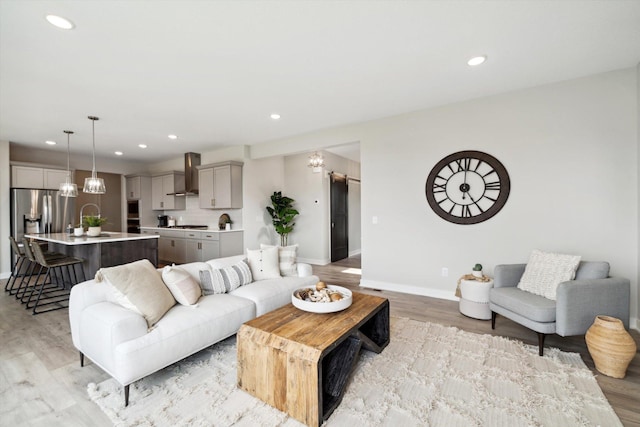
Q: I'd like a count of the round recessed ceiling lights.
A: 7